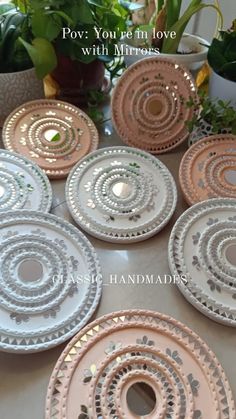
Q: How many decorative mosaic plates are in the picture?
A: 8